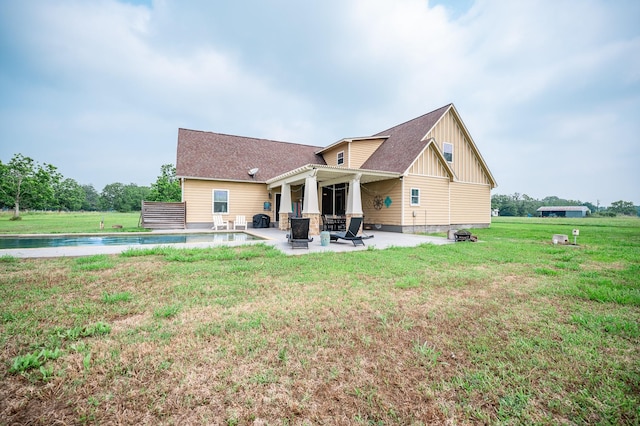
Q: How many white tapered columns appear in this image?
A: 3